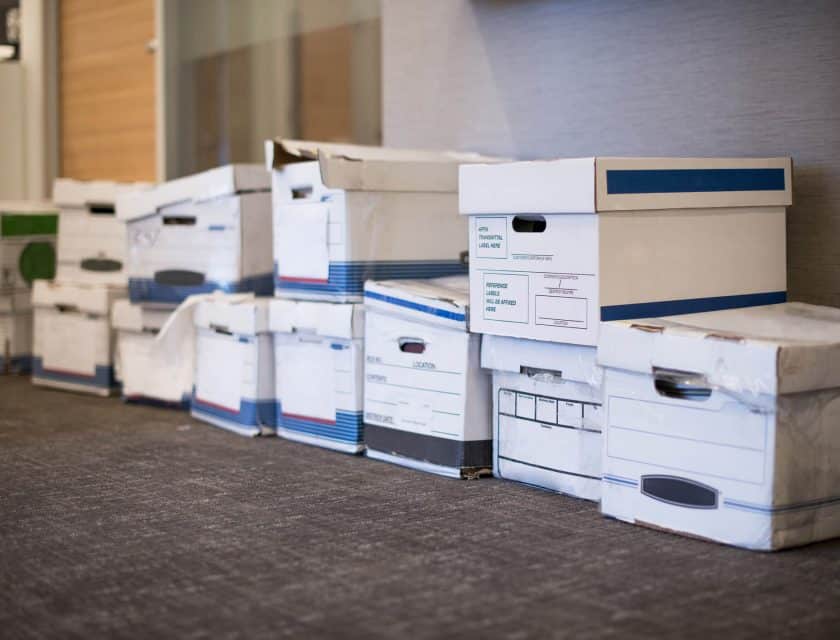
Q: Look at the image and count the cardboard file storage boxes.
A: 13